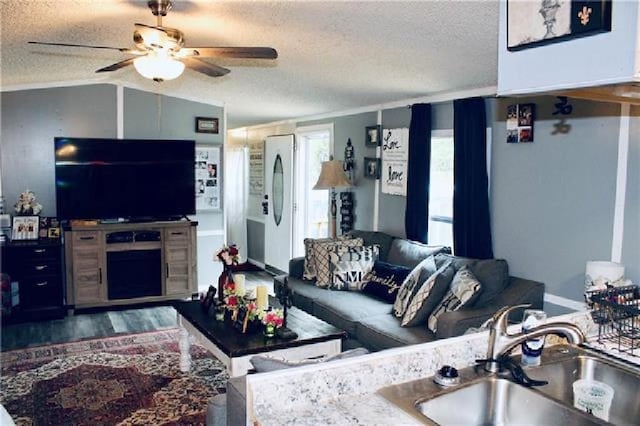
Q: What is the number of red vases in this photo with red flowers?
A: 1